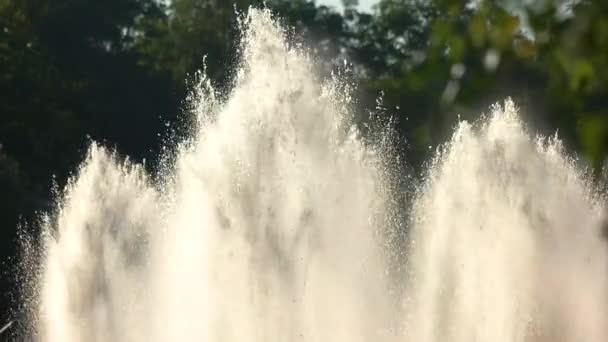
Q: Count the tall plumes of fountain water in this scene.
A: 3